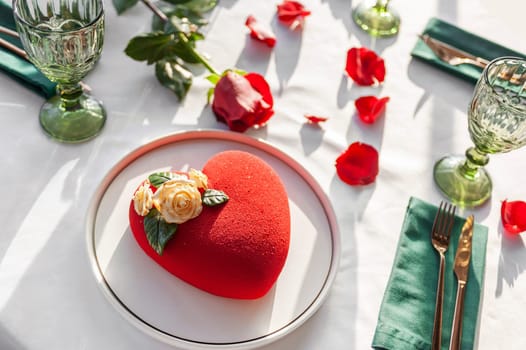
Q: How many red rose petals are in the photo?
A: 7